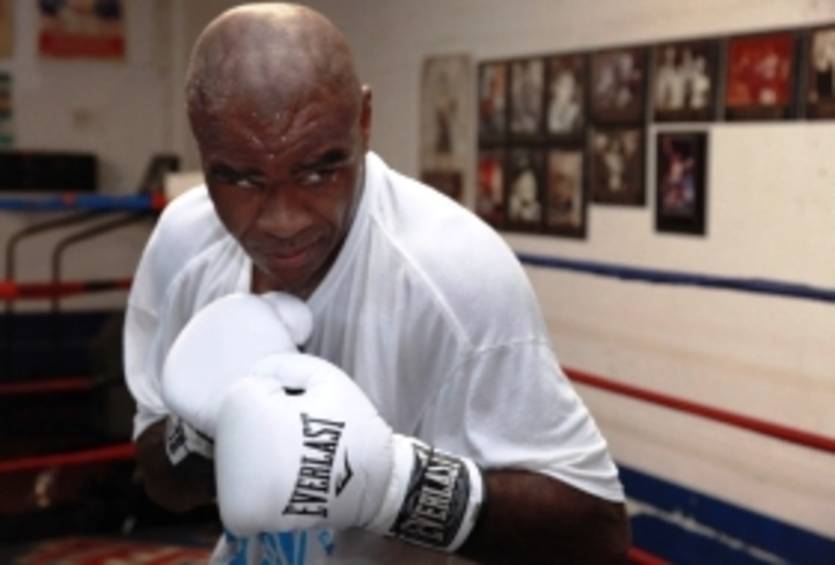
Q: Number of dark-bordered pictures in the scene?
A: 12